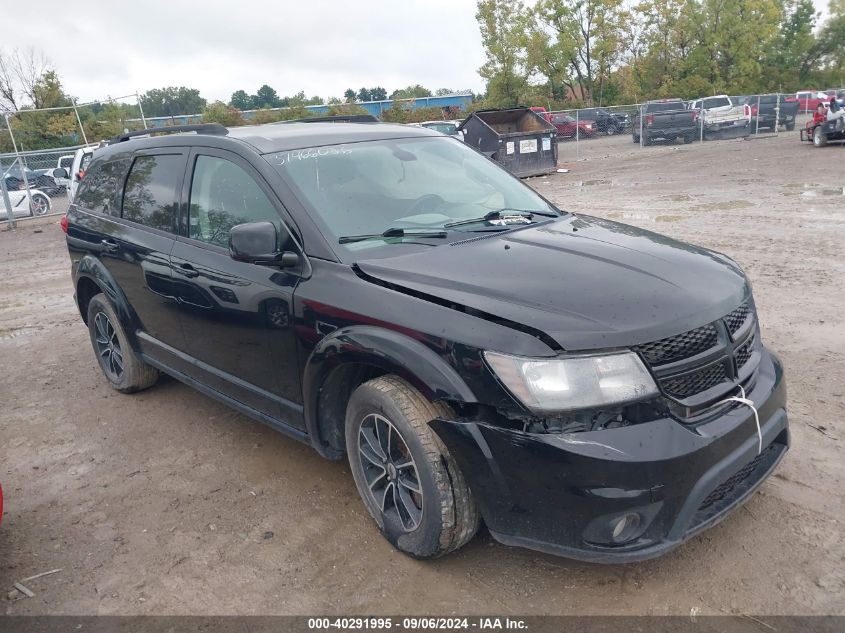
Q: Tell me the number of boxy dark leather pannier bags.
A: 0